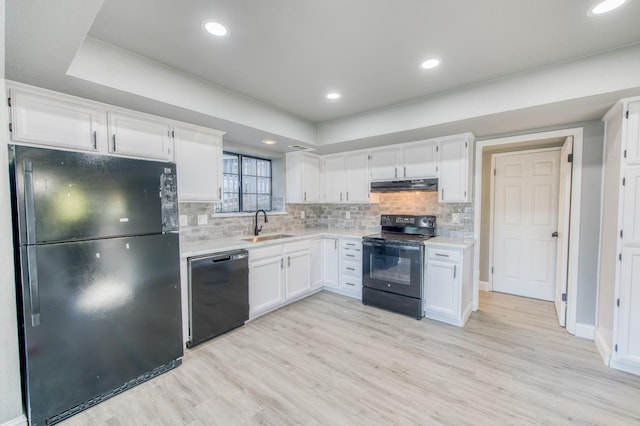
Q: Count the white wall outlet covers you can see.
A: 5